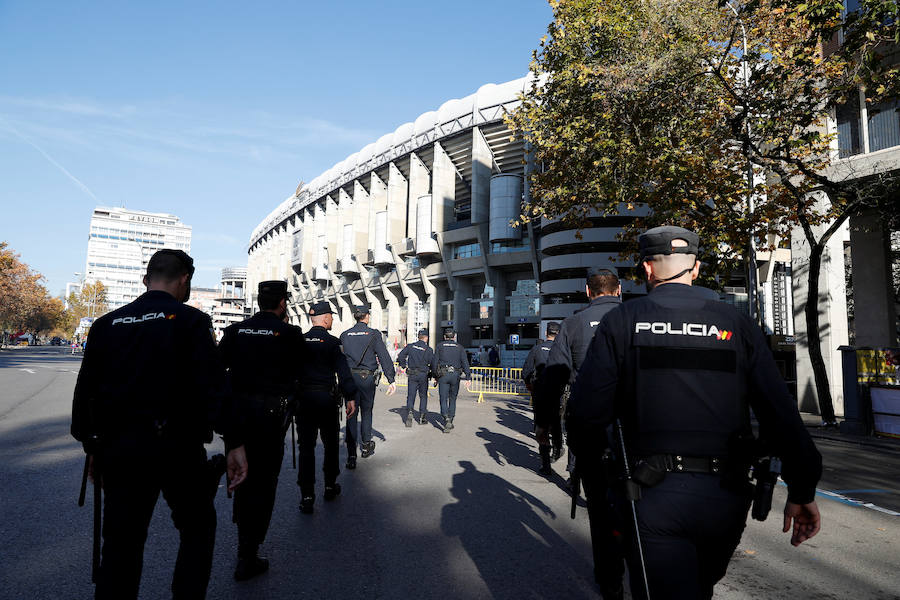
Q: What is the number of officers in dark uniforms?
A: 9